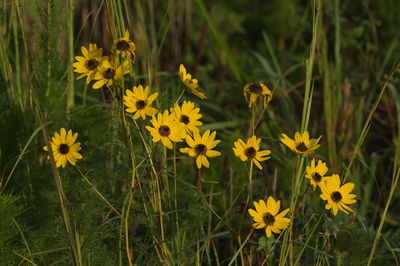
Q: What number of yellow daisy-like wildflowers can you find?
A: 15